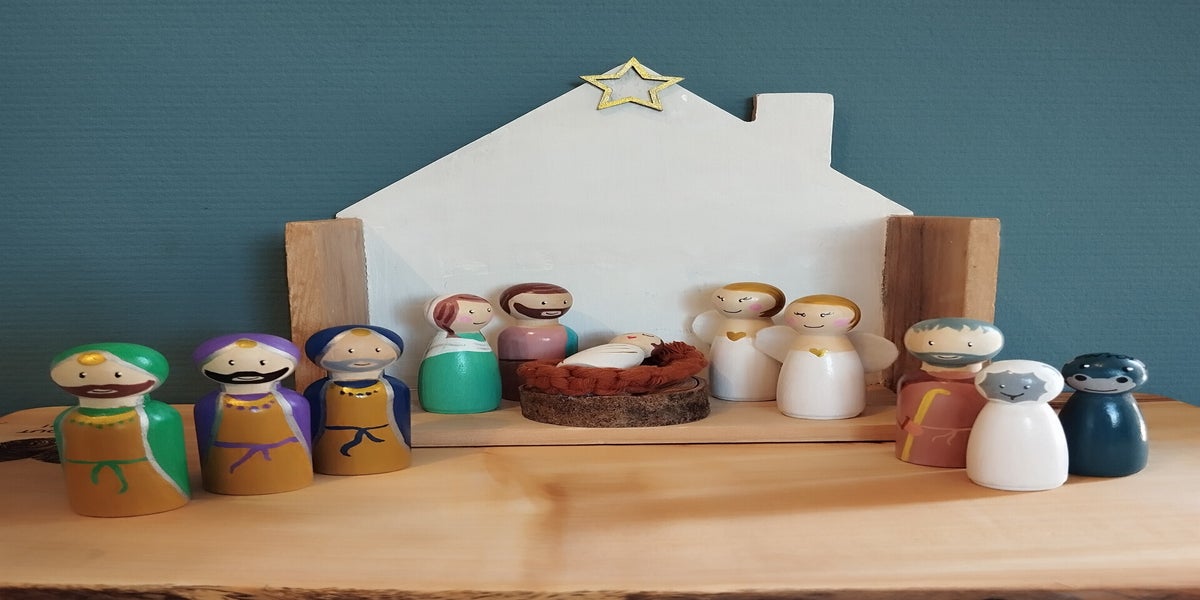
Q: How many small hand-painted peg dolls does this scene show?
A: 11